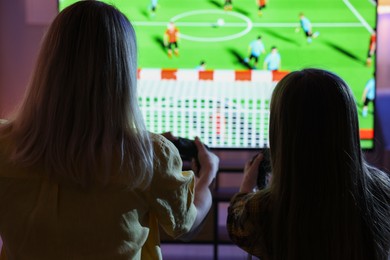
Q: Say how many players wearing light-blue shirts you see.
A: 6